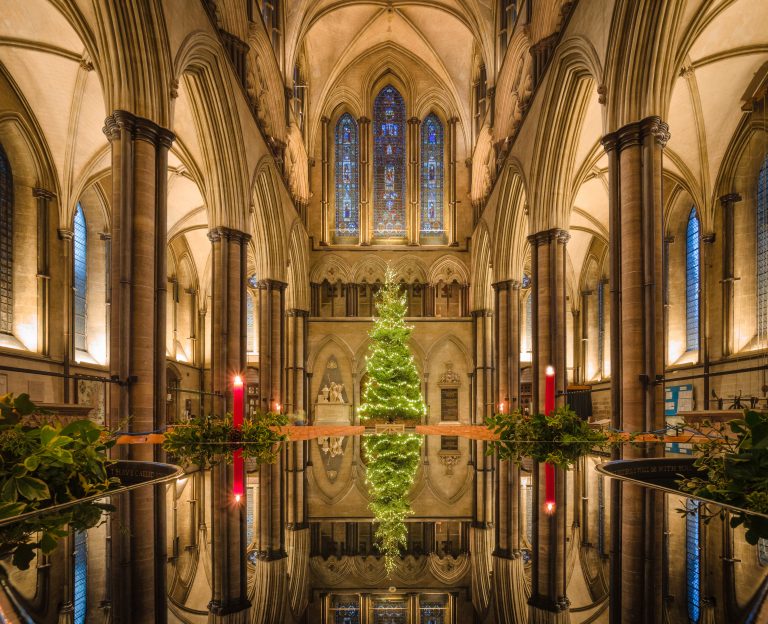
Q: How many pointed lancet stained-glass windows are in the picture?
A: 3